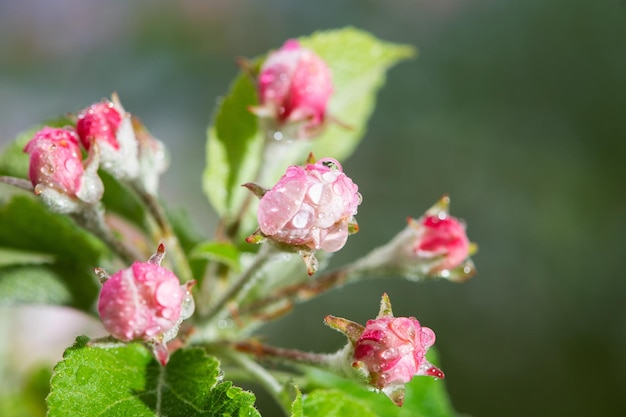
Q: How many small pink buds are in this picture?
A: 7